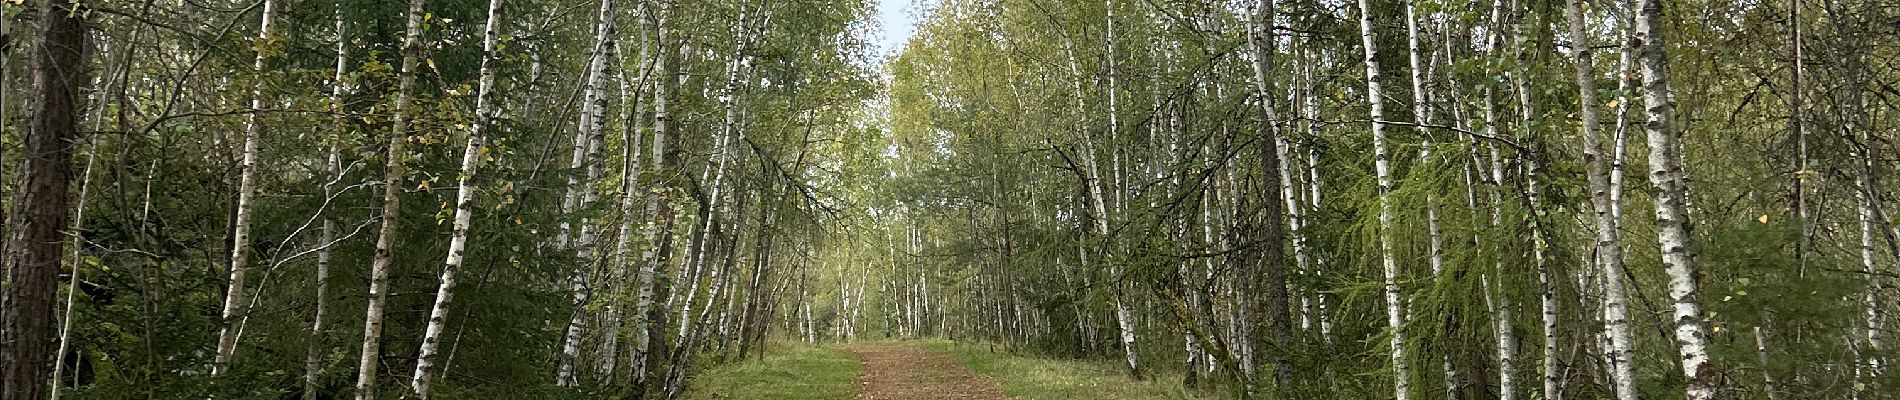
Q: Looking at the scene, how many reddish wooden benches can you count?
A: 0